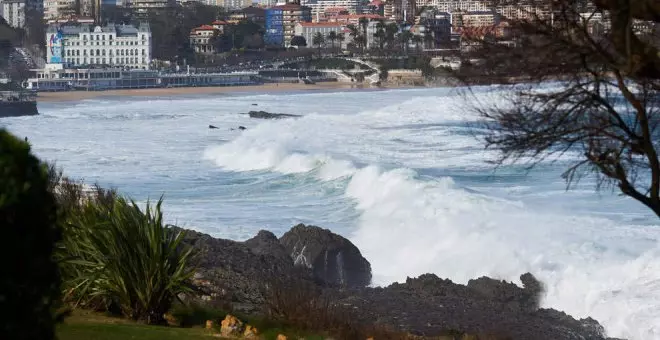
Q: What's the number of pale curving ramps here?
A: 1